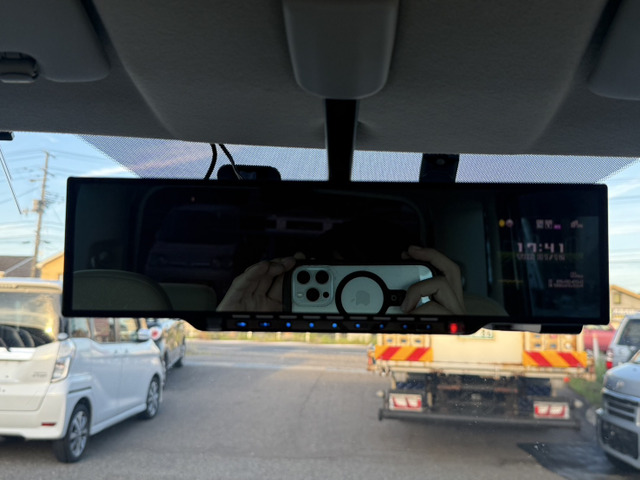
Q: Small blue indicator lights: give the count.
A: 9